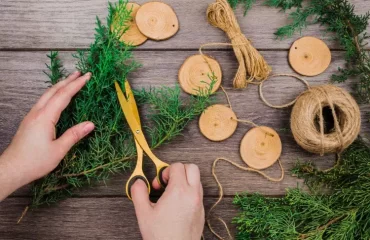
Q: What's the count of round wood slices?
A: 6